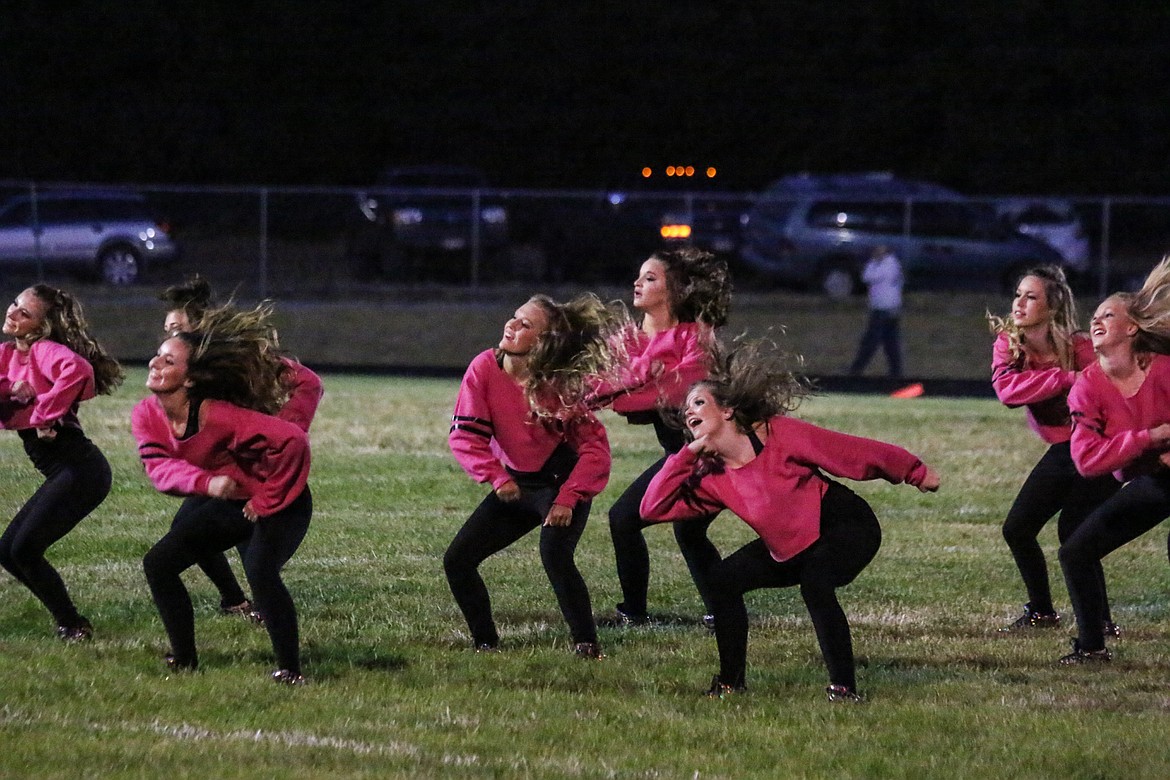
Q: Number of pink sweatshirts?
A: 8